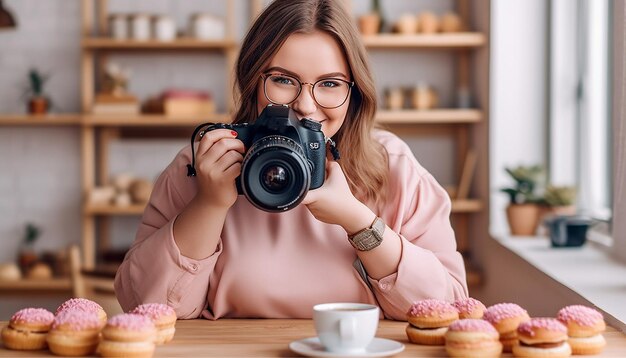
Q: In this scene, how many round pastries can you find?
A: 11